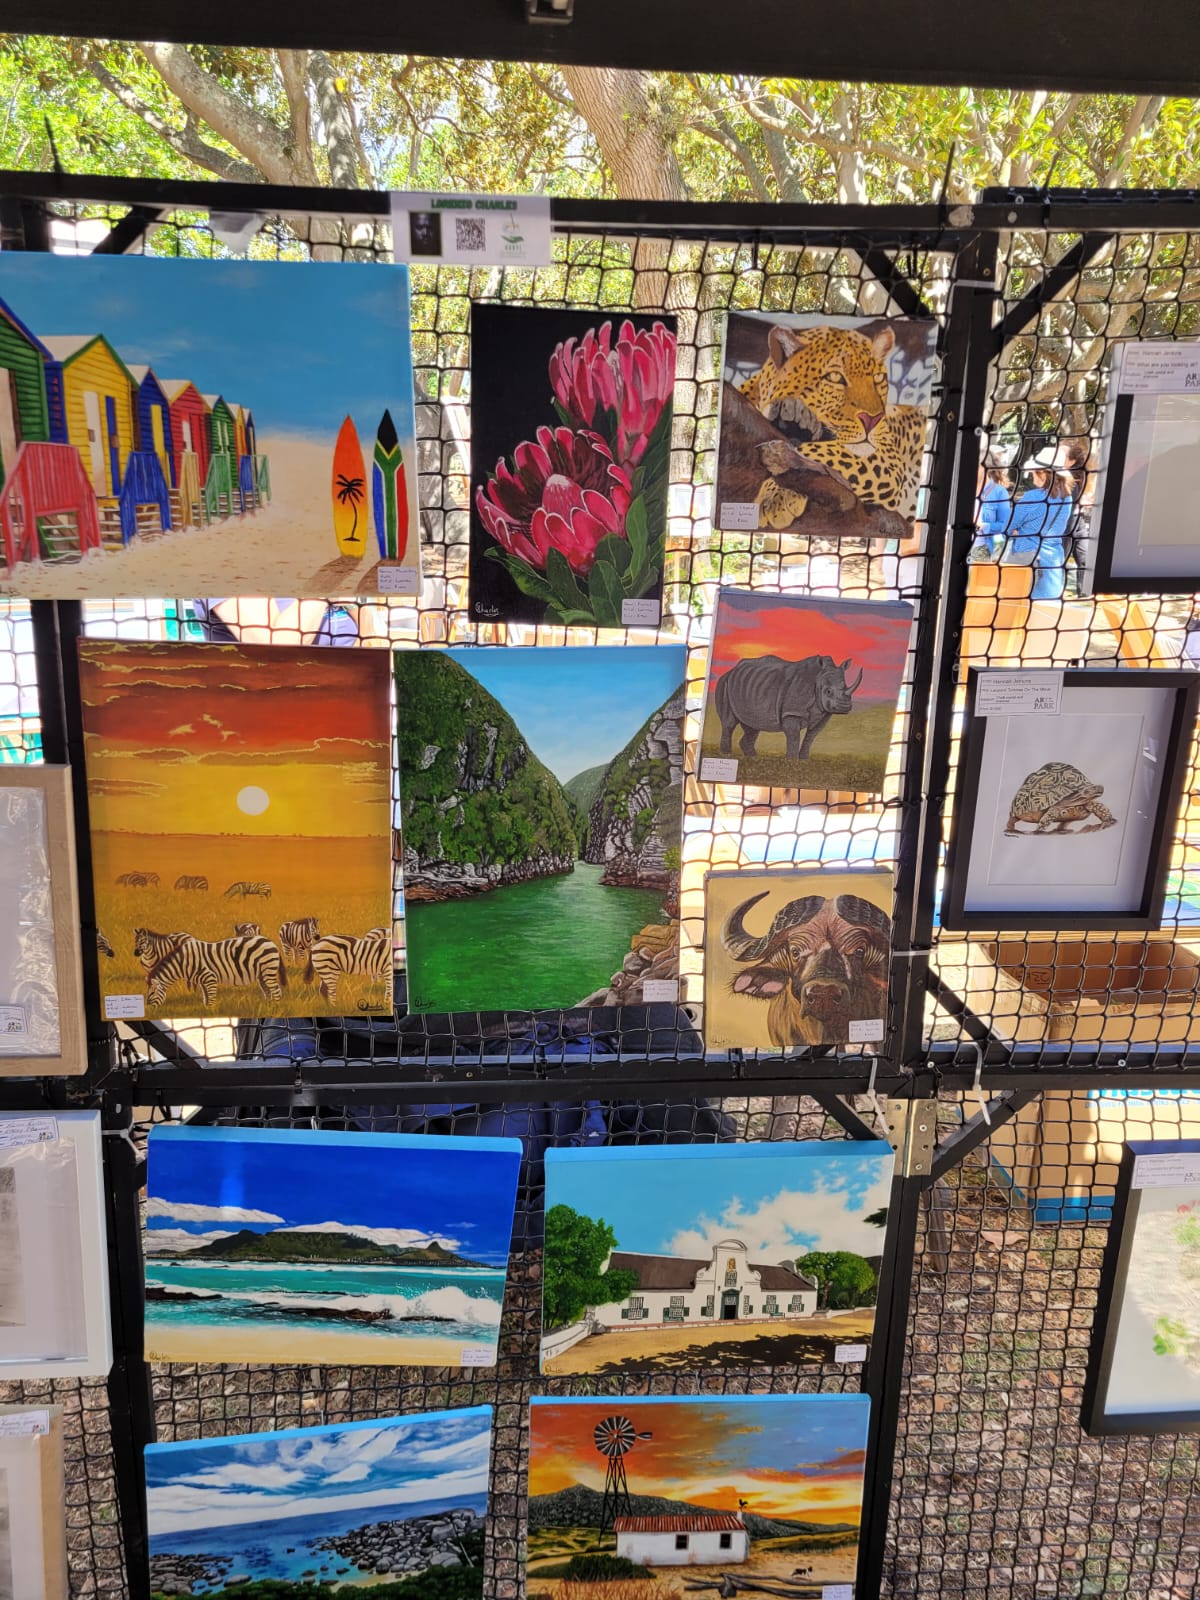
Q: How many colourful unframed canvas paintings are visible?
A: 11